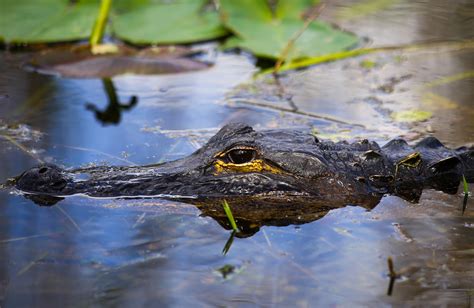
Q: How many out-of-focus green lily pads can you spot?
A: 3